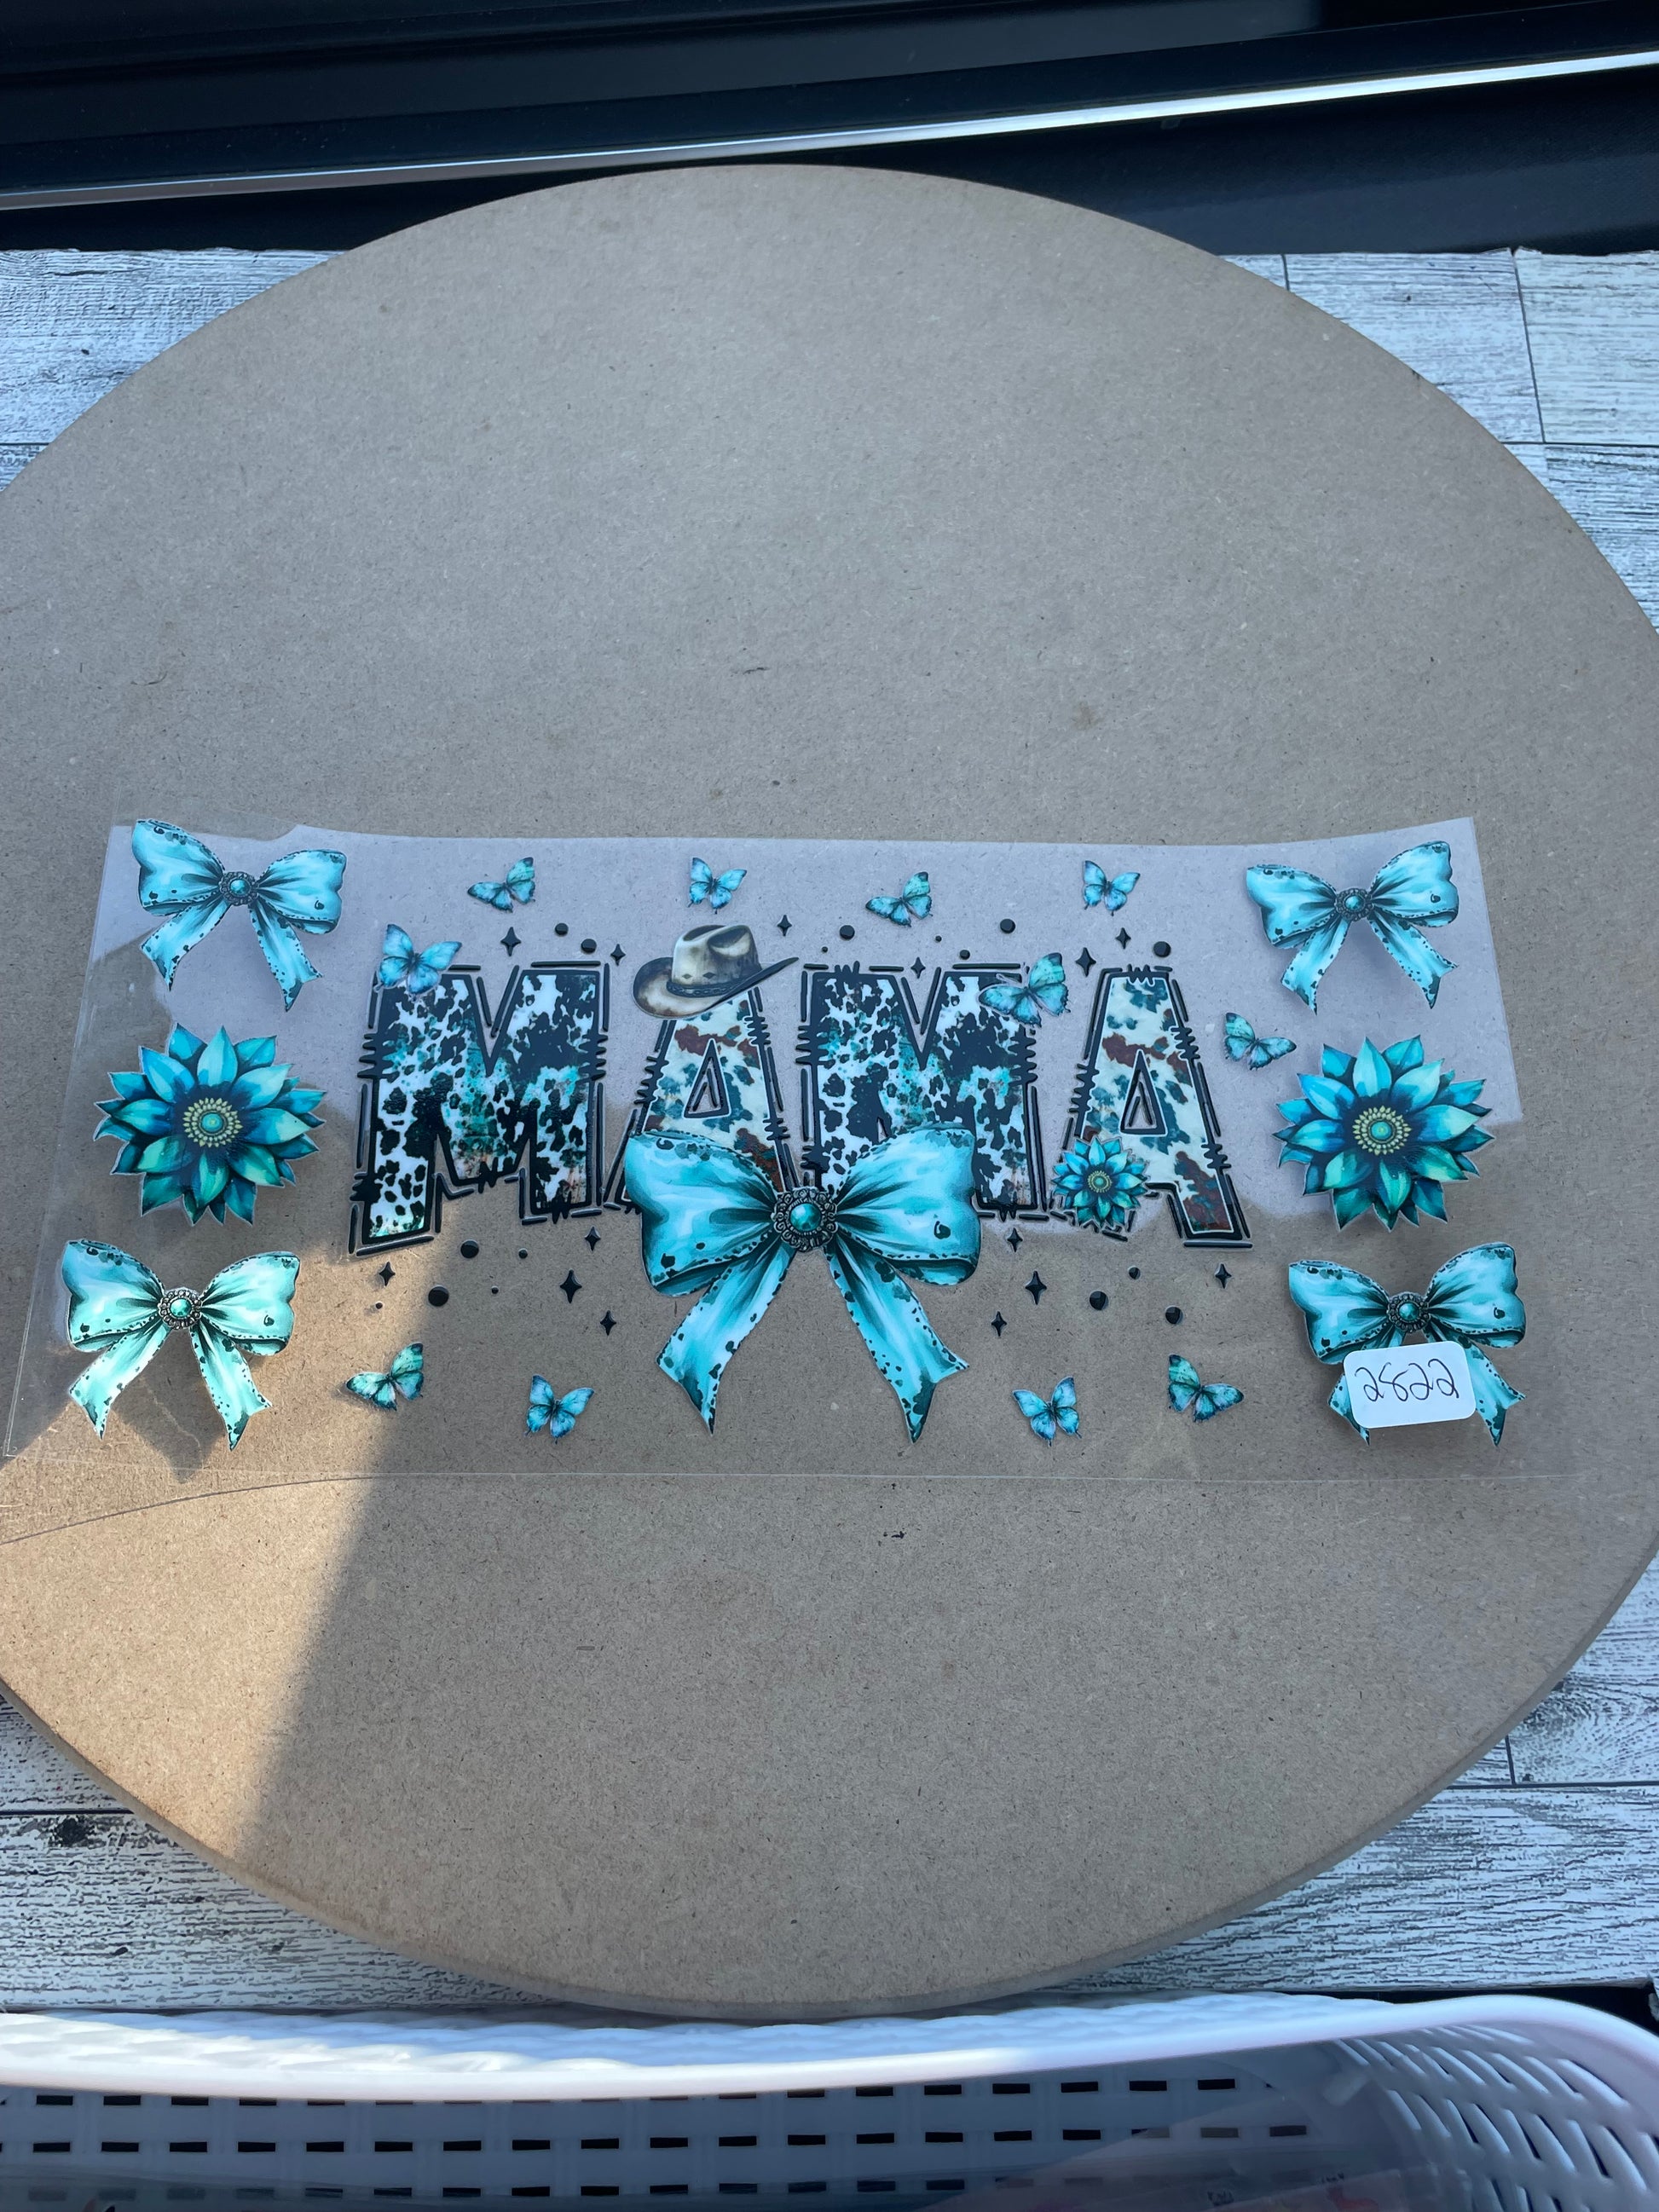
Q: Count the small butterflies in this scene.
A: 11